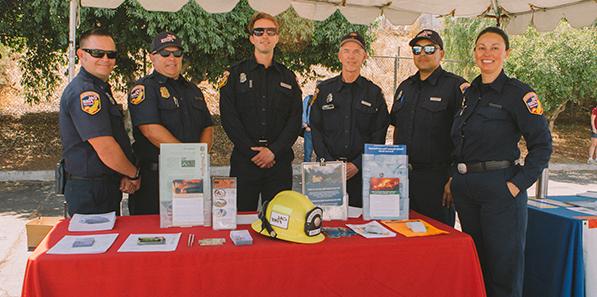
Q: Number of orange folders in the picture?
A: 1